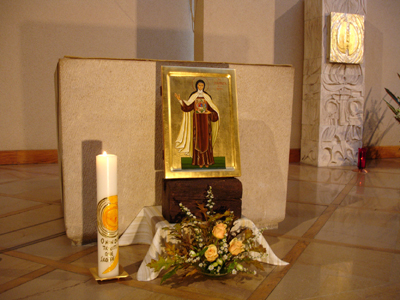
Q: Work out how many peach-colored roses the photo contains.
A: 3